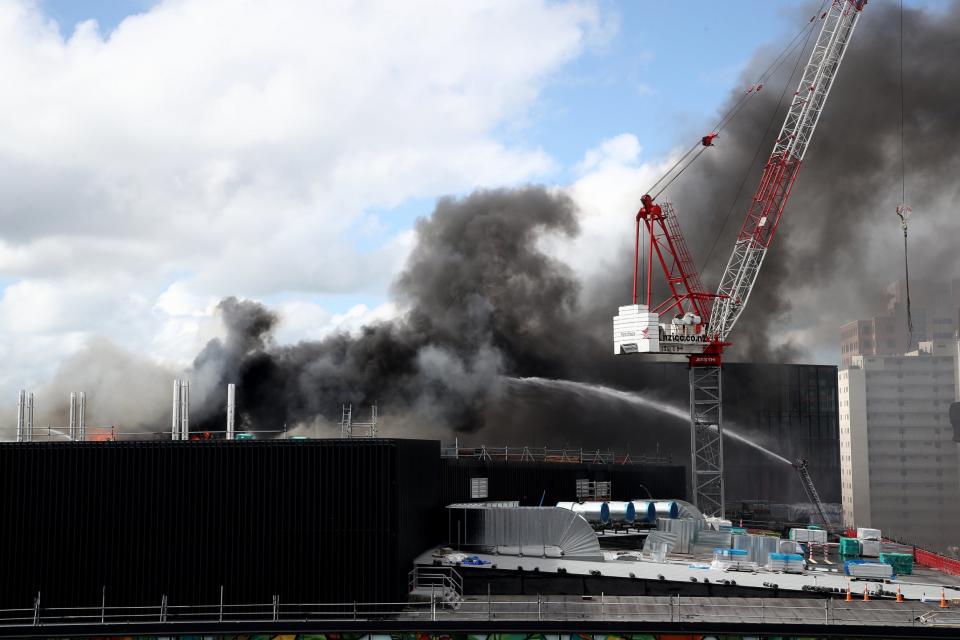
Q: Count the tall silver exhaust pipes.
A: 7